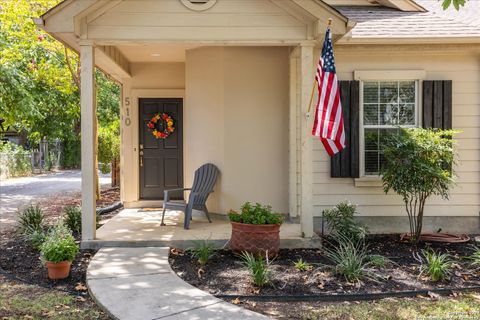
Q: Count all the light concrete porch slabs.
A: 1